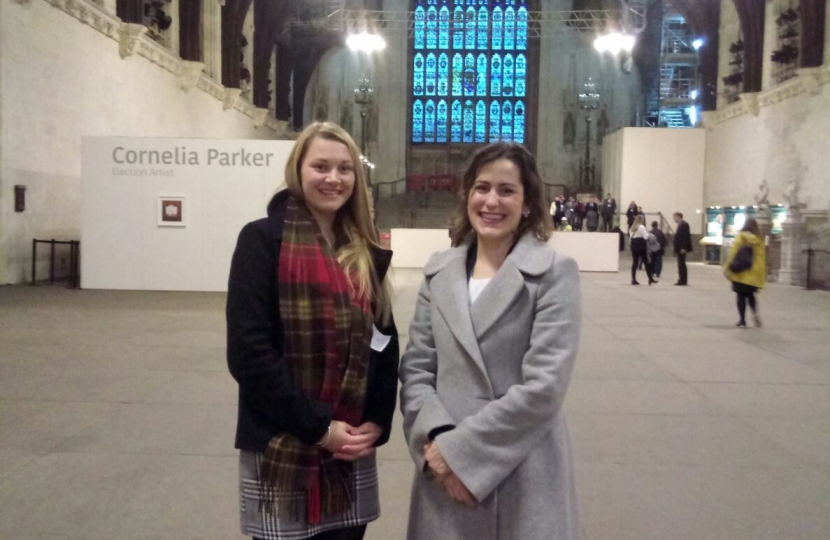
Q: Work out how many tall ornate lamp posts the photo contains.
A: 2